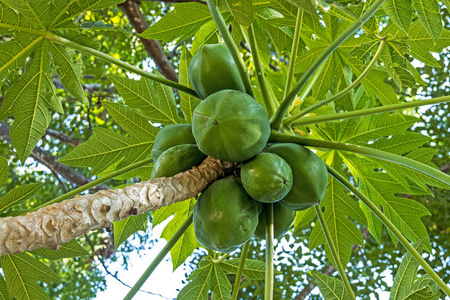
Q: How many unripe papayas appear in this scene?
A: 8